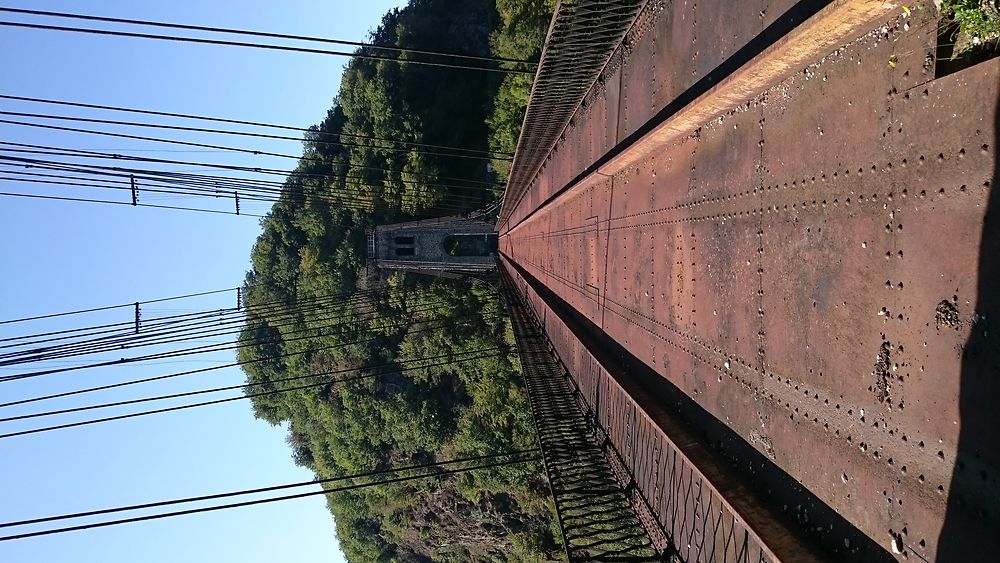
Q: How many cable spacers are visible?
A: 4